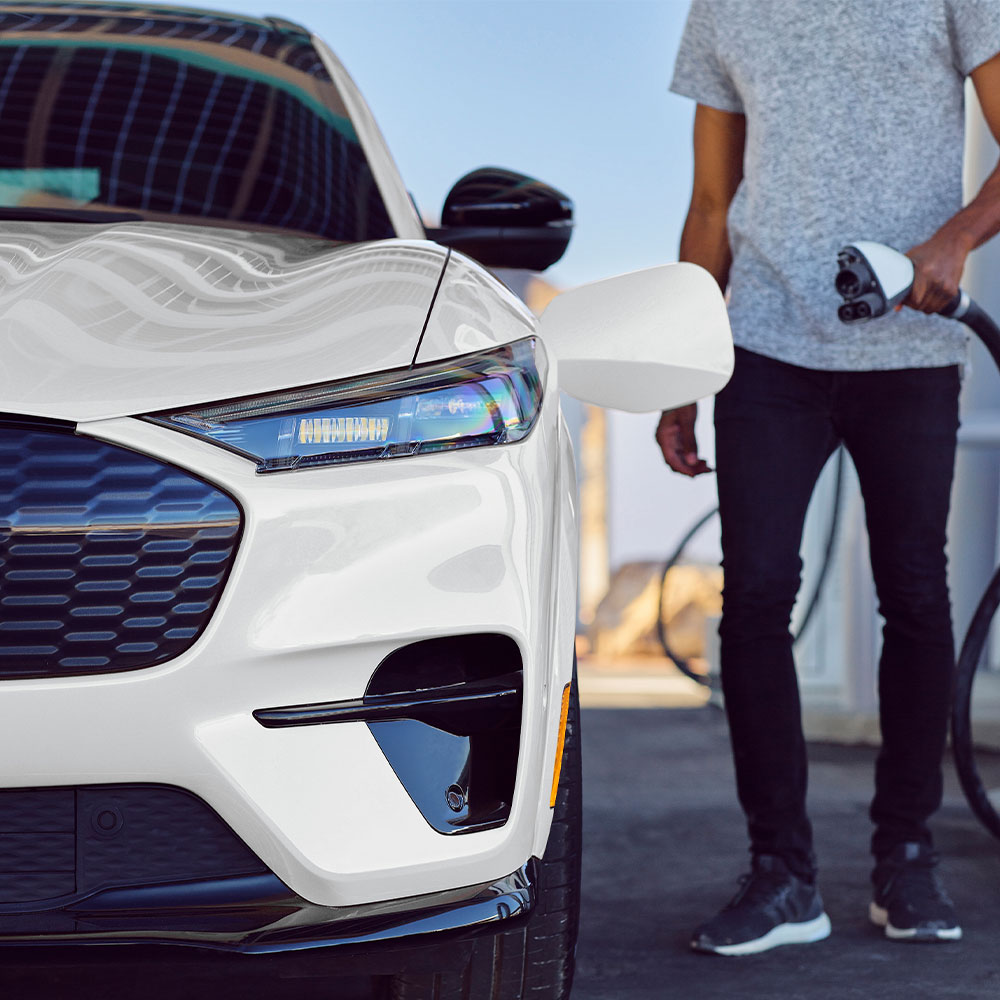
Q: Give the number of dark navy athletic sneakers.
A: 2